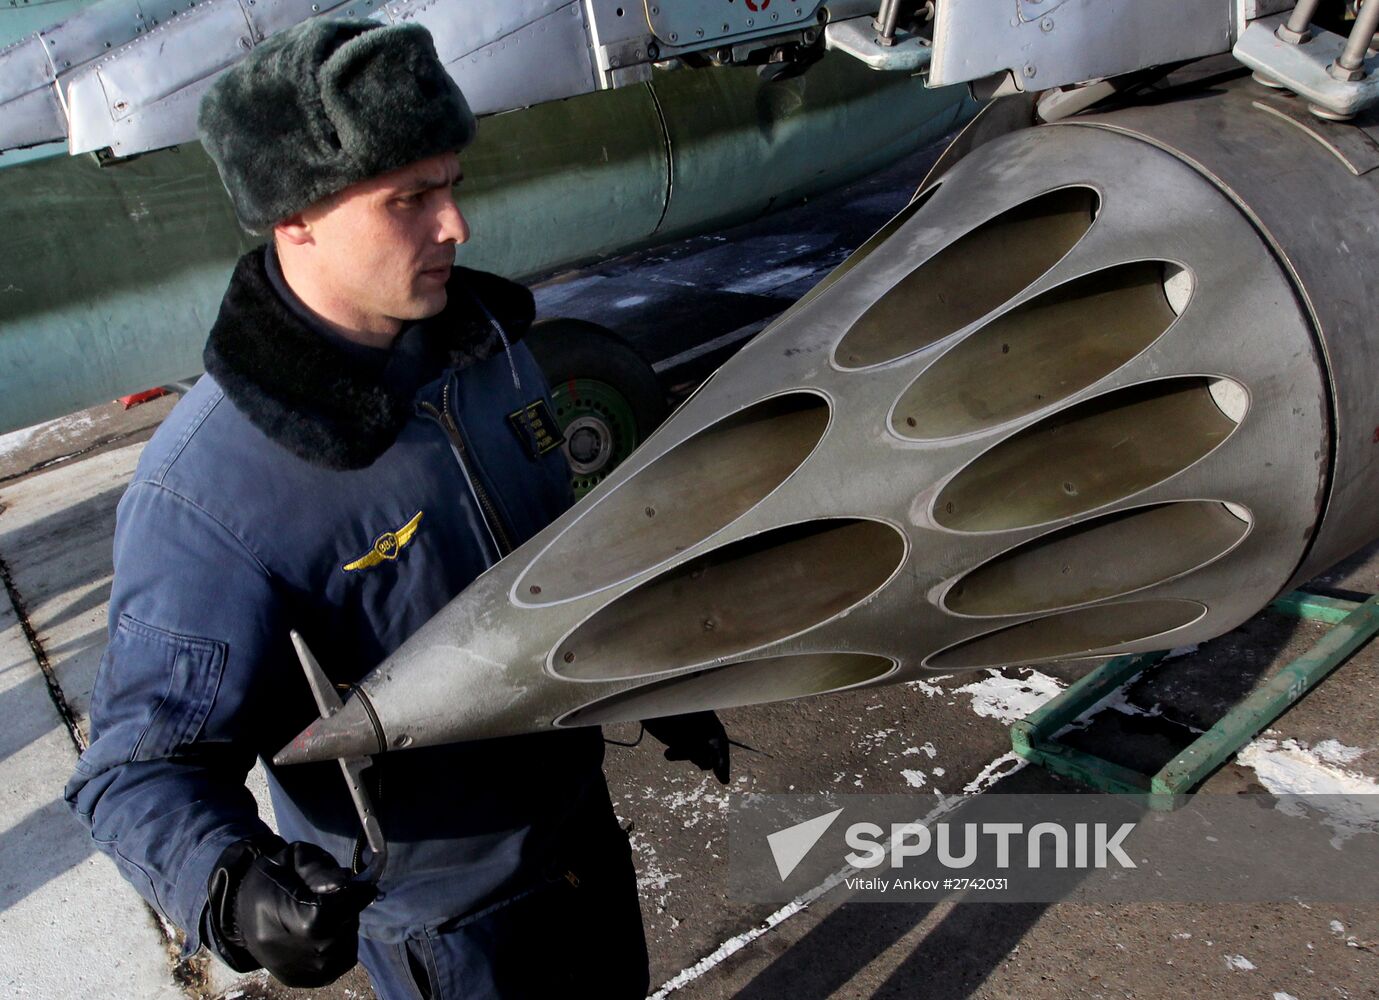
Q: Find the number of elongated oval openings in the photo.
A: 9